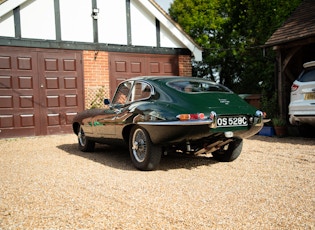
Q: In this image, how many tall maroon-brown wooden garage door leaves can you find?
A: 4